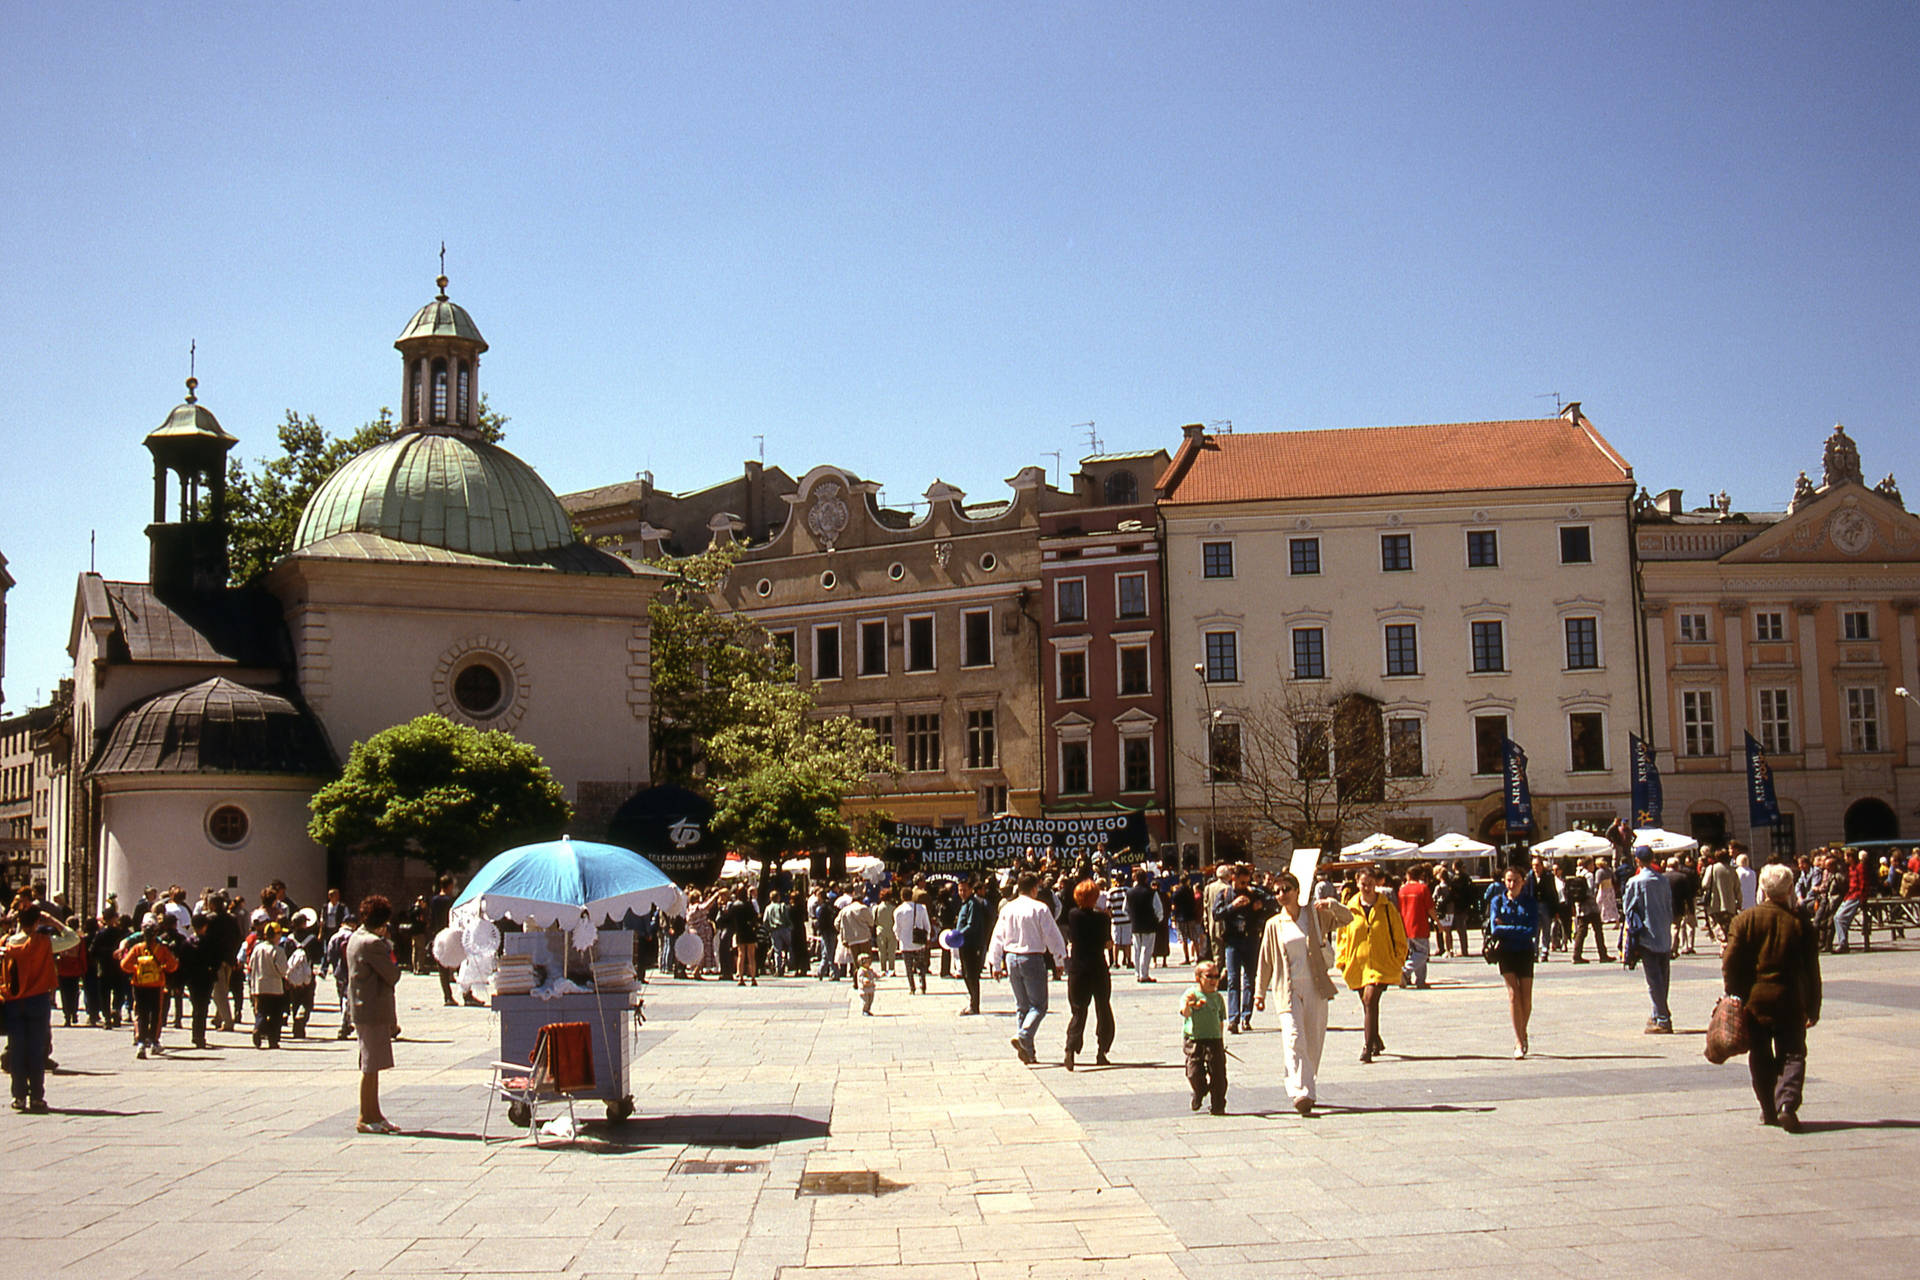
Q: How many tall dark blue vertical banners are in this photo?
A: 3